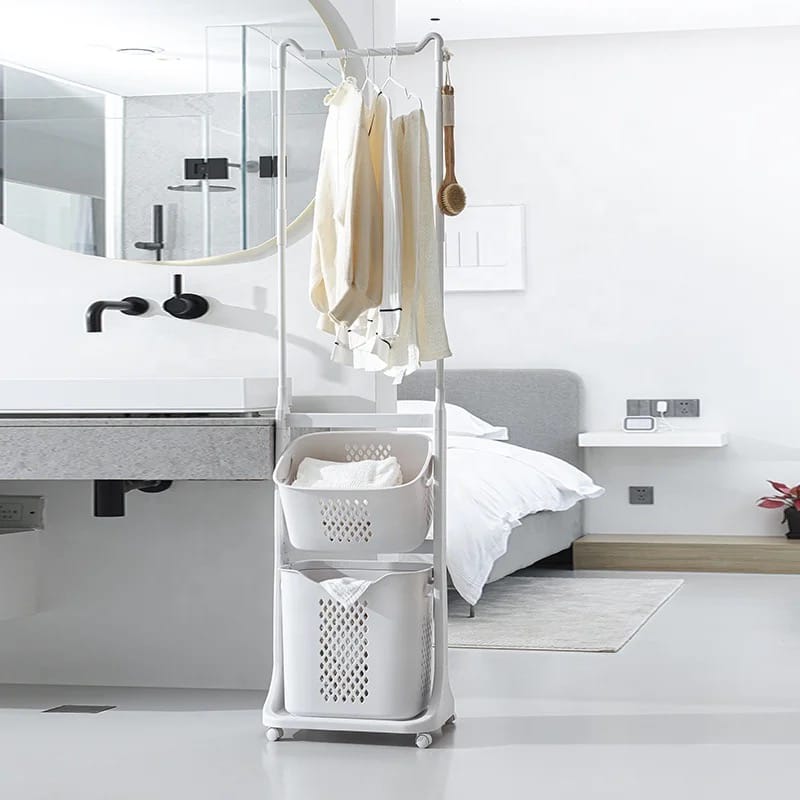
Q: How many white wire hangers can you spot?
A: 3